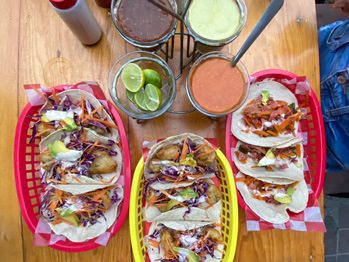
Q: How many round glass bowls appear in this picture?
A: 4